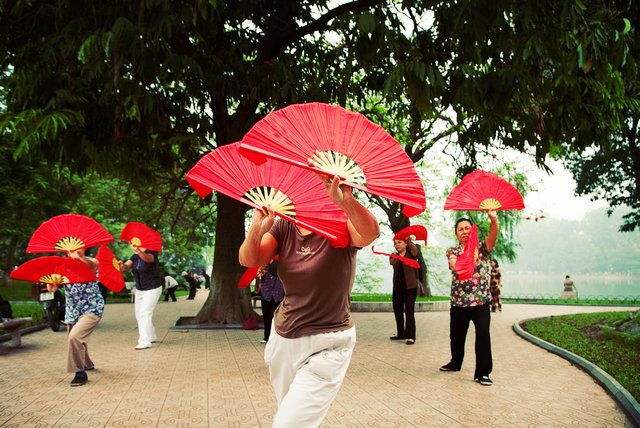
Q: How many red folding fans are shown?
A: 11